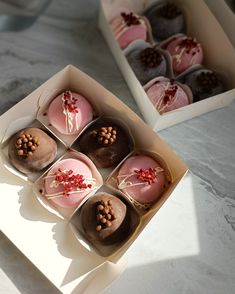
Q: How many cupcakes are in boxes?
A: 12